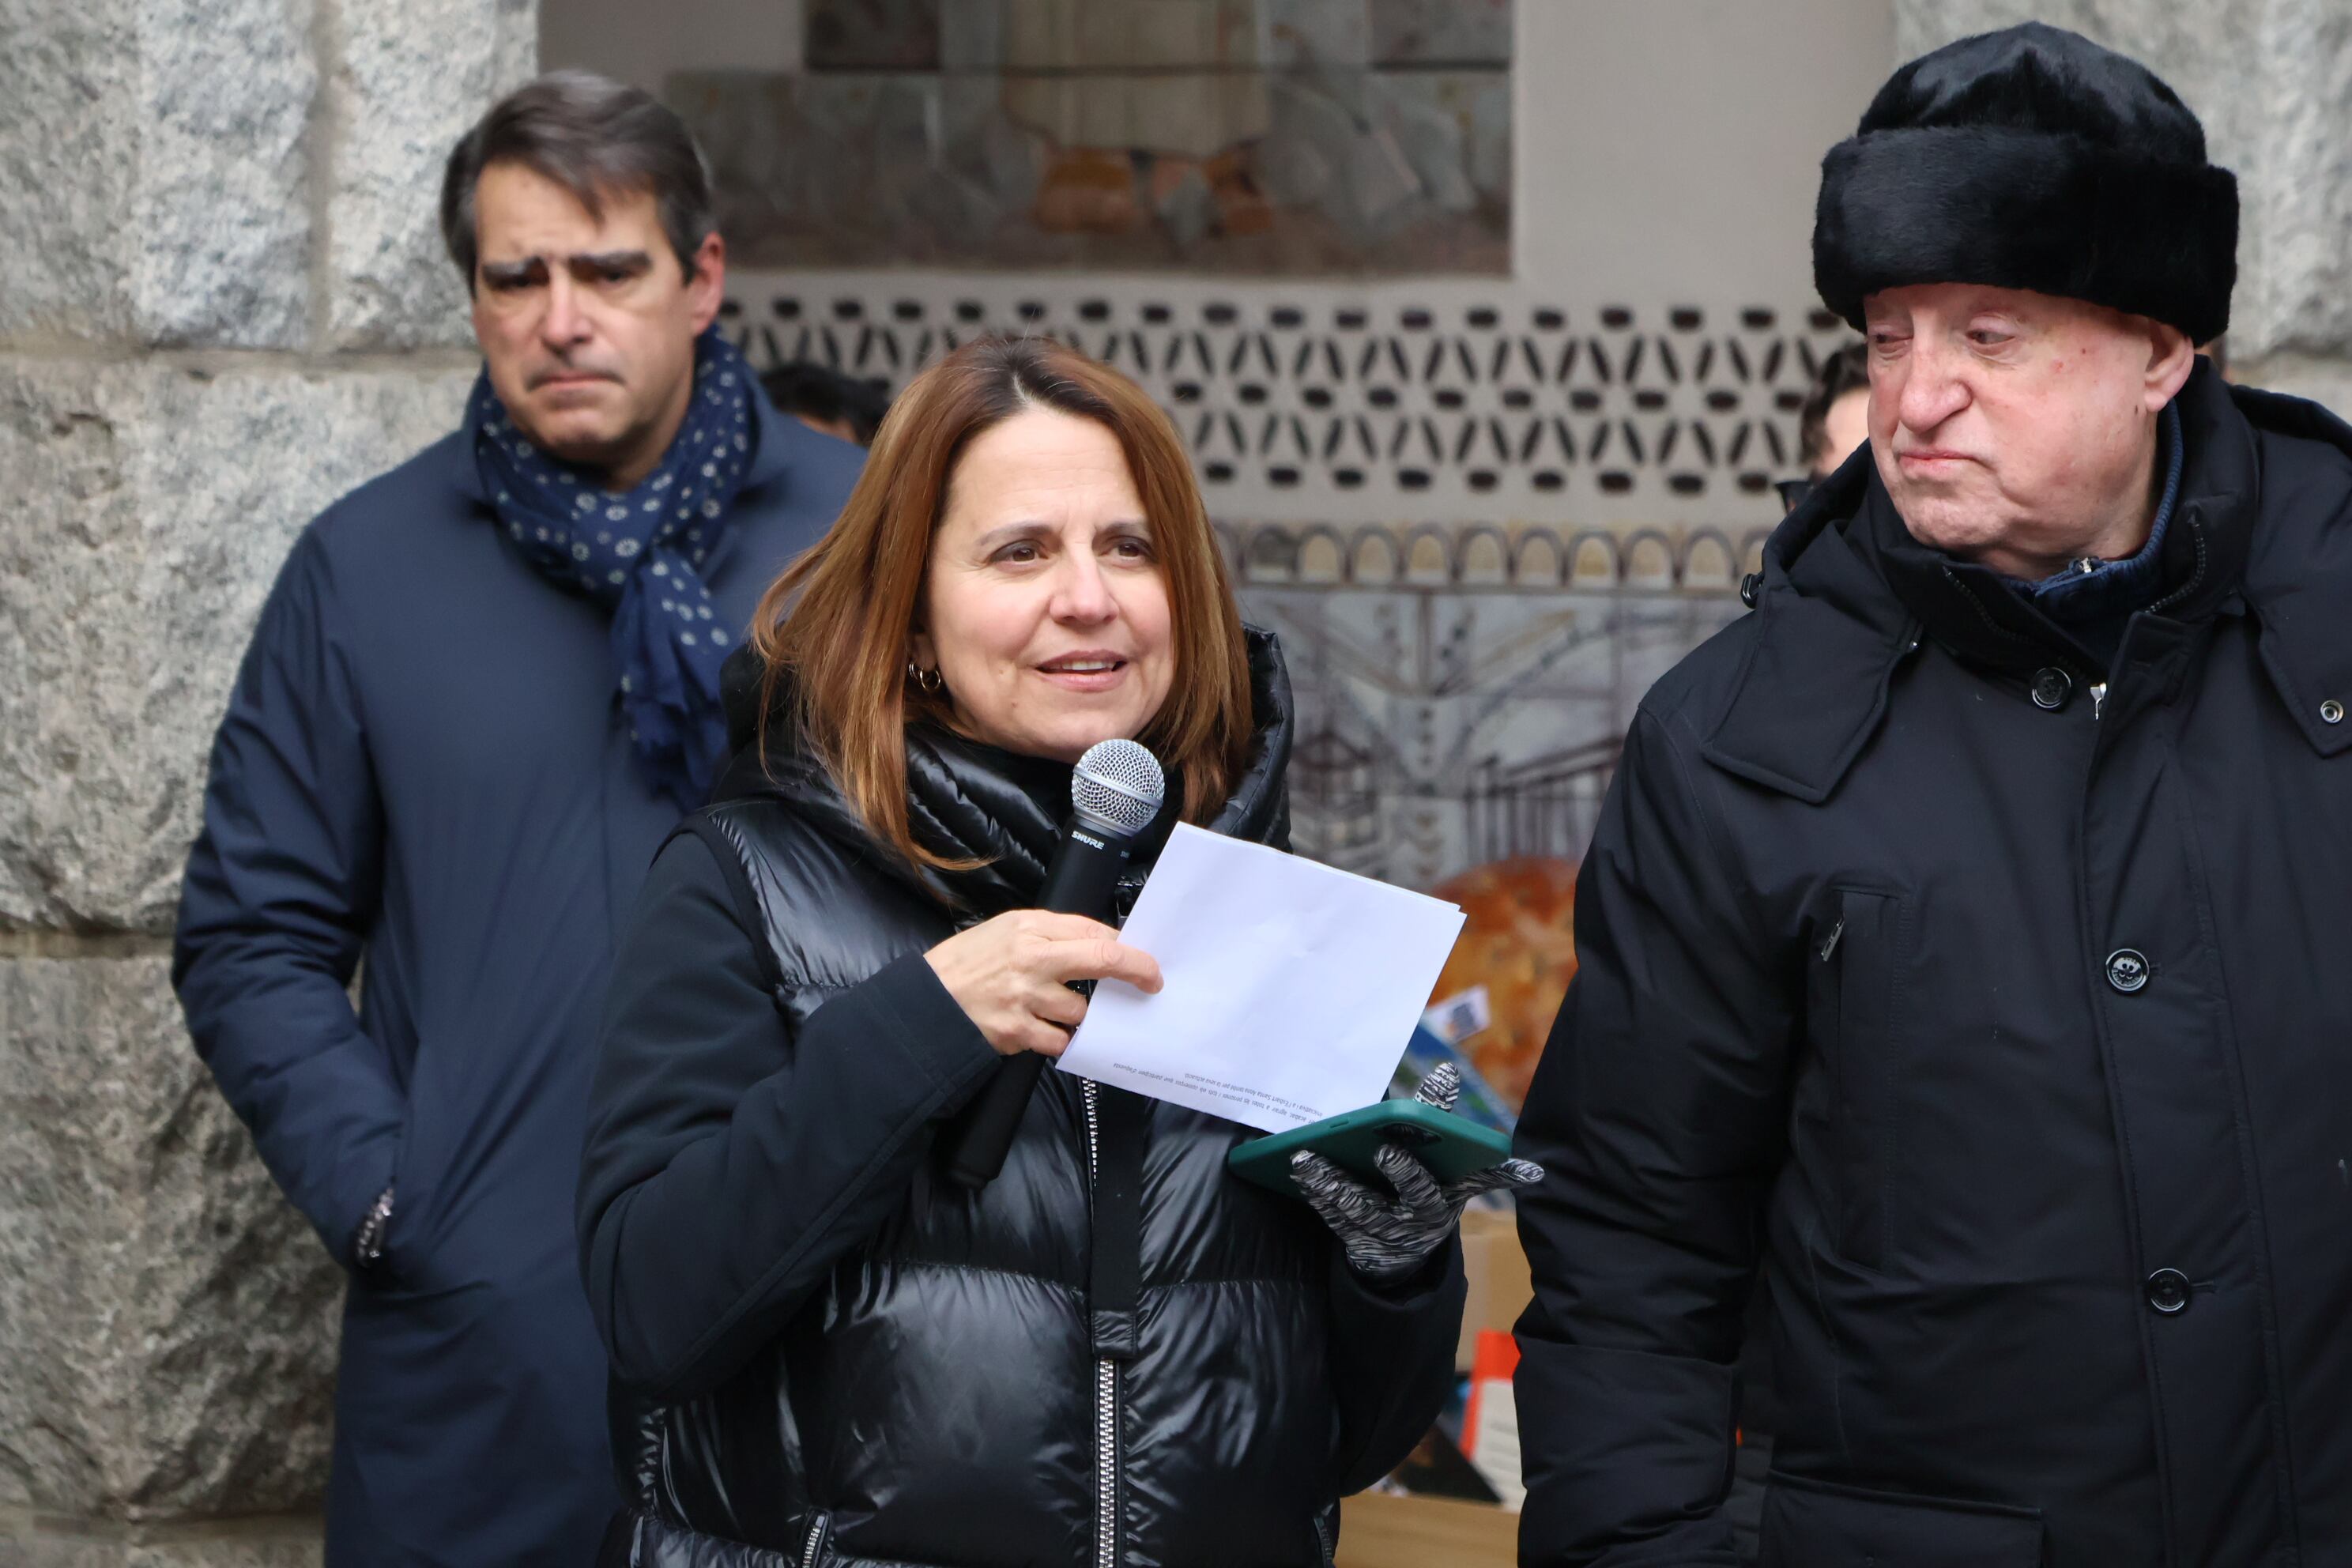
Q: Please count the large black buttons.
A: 3